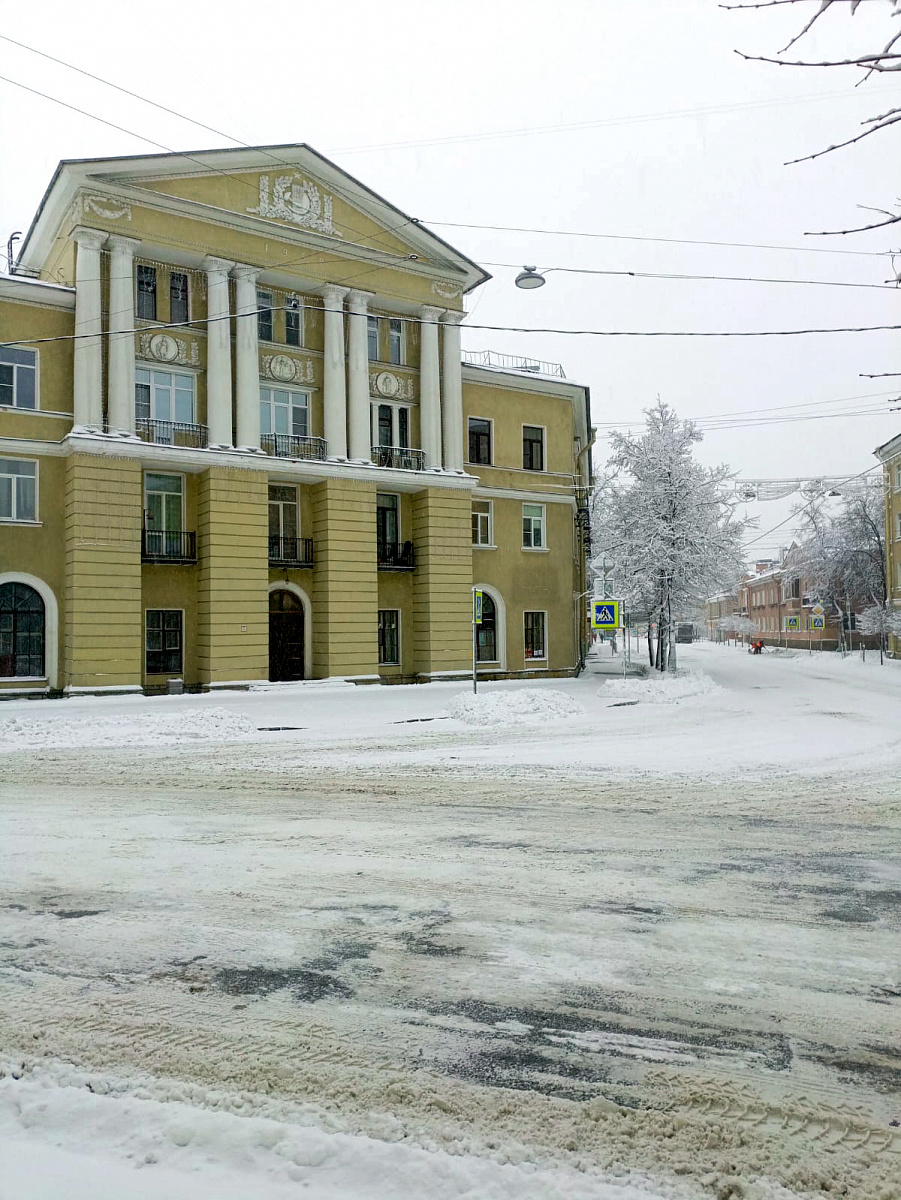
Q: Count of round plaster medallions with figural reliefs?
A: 3